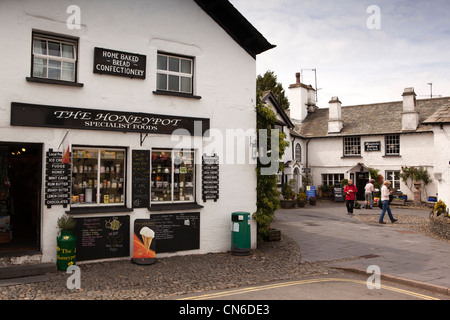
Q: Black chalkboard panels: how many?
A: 3